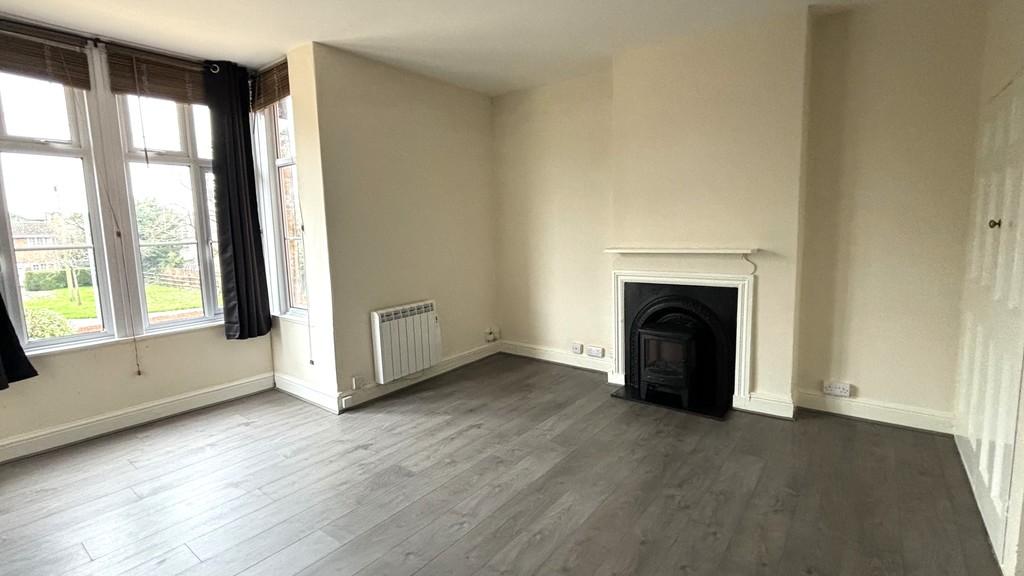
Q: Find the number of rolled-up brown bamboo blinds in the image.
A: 3